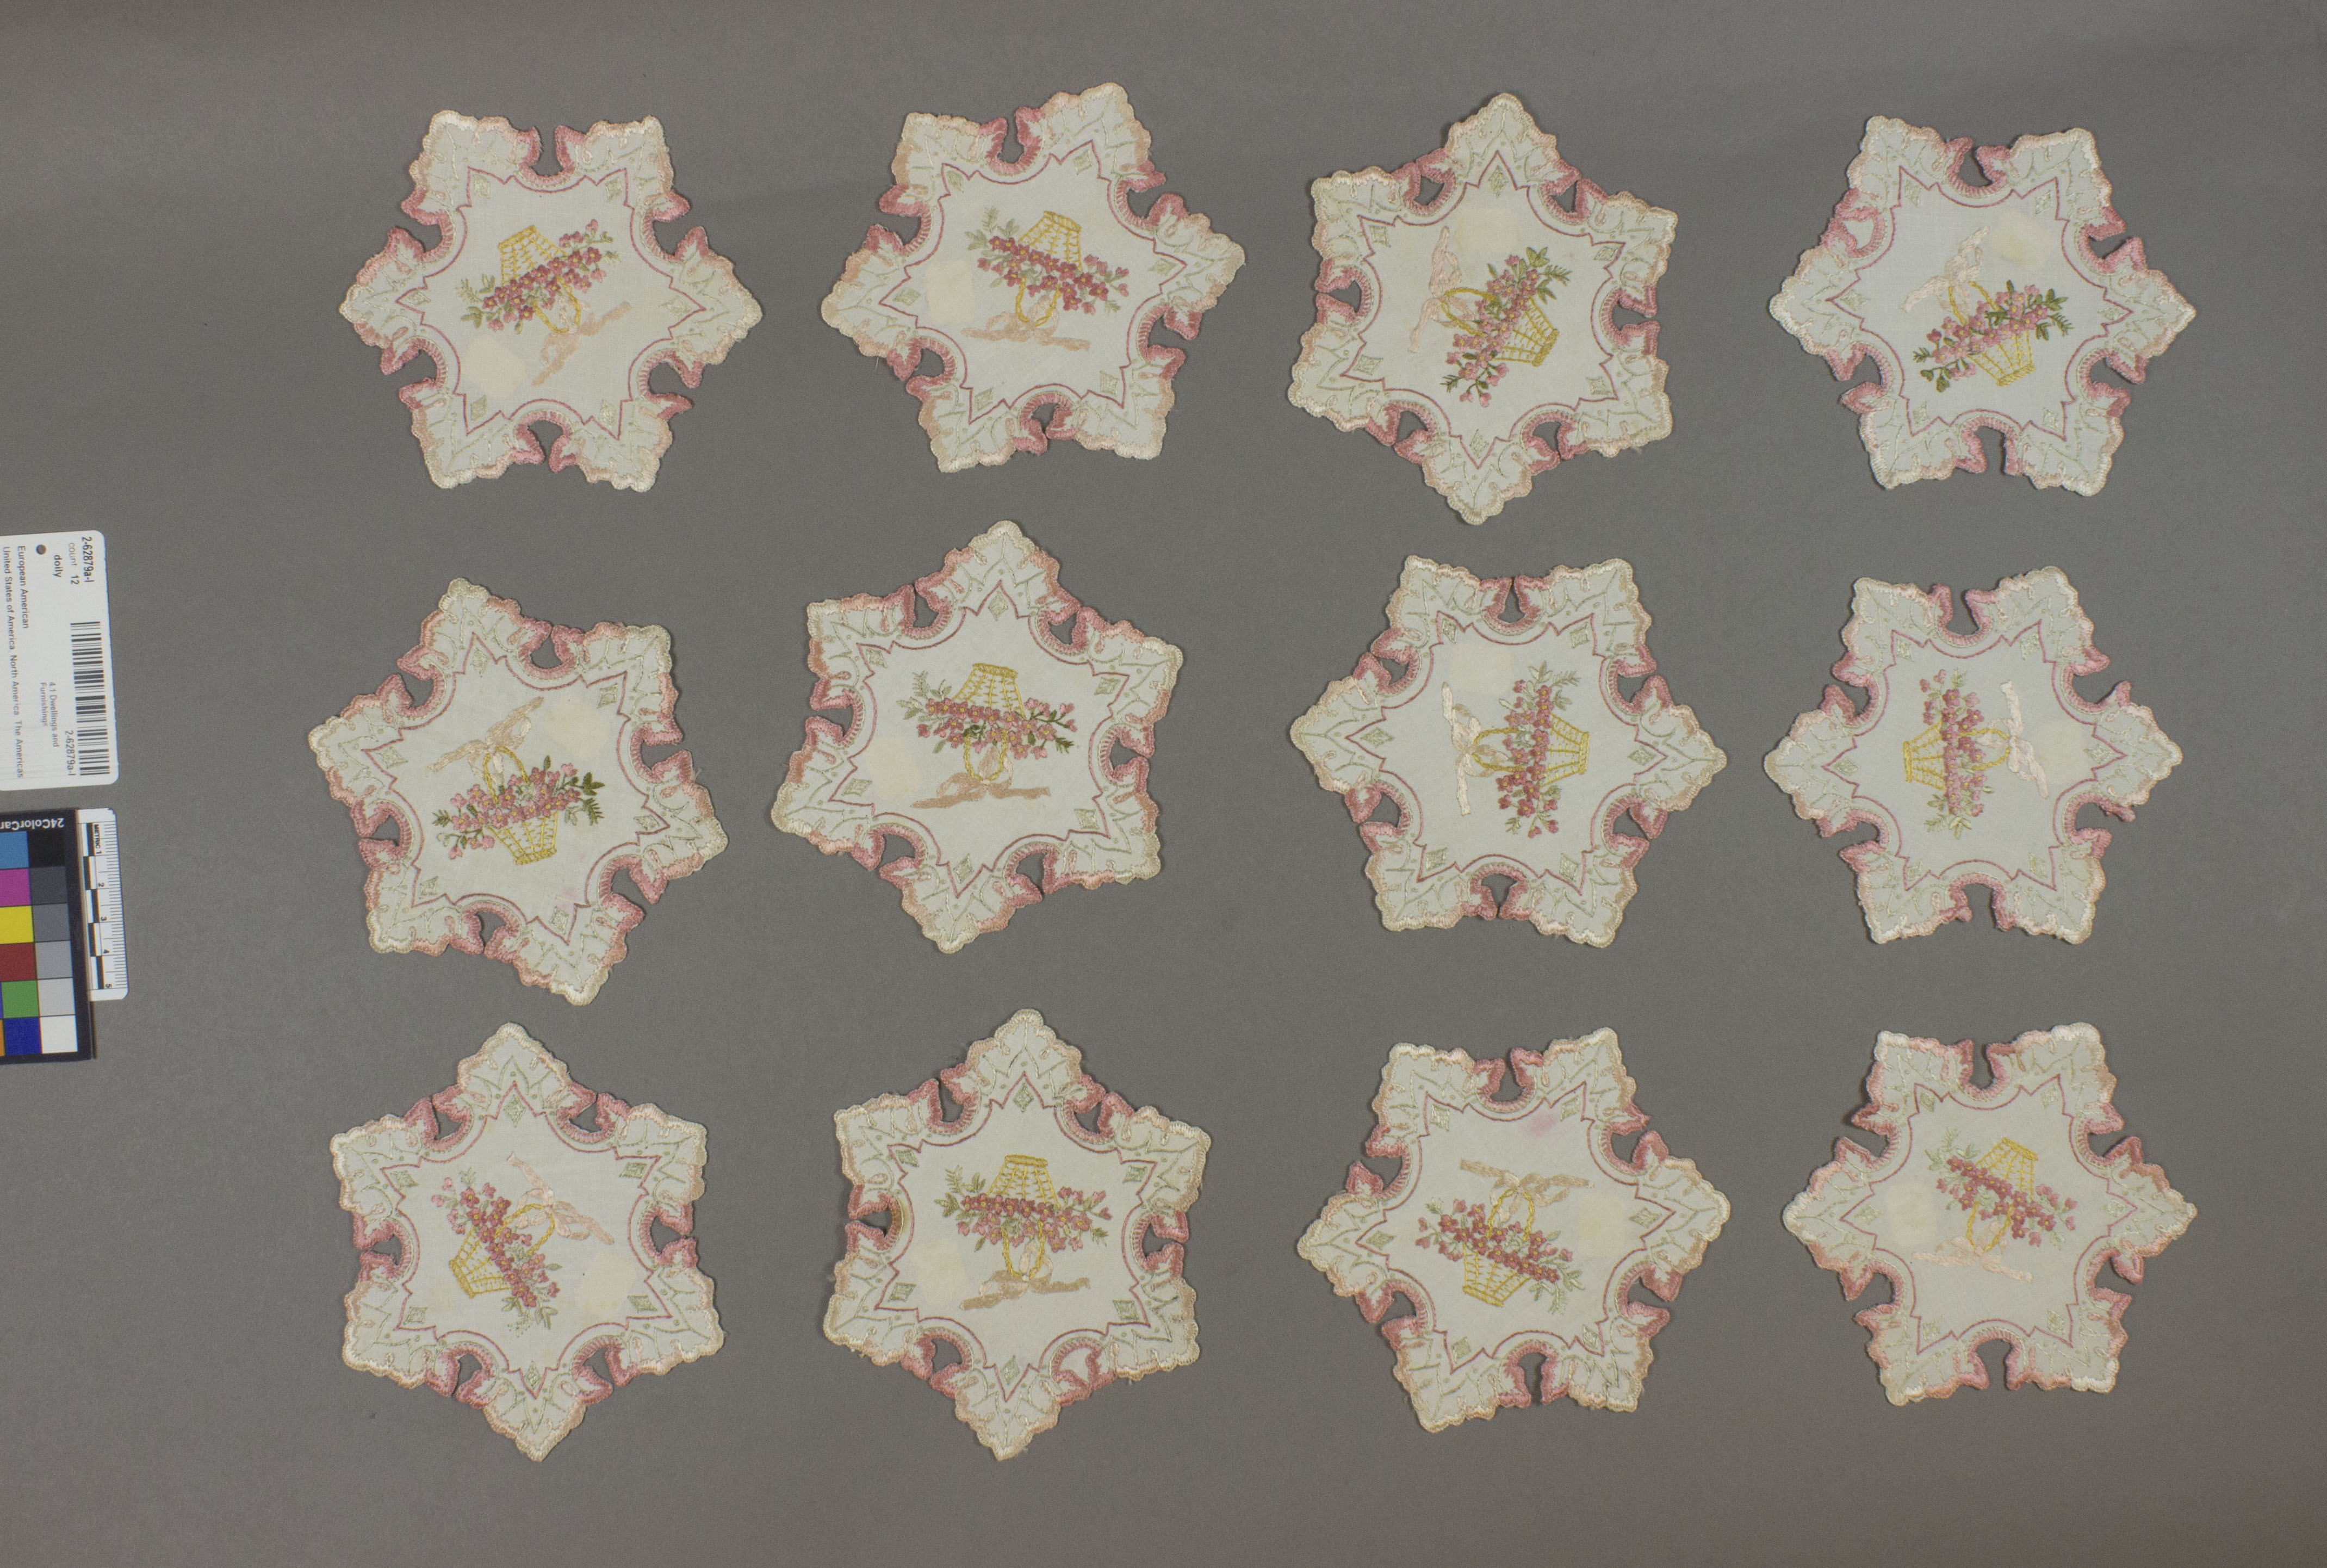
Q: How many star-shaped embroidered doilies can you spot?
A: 12